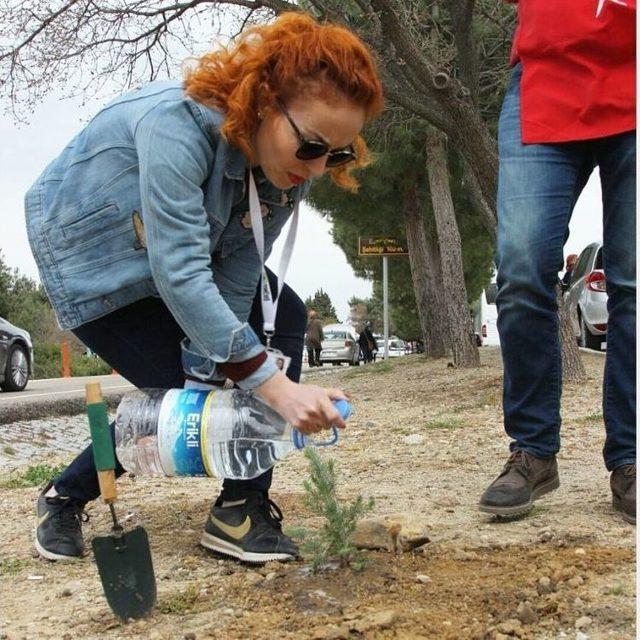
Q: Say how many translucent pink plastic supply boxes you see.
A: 0